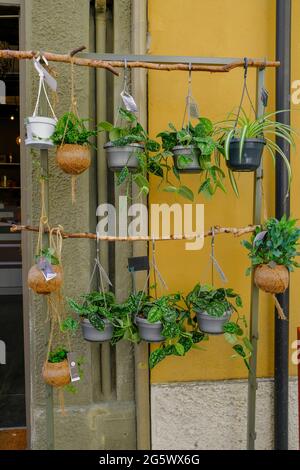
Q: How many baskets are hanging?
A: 11